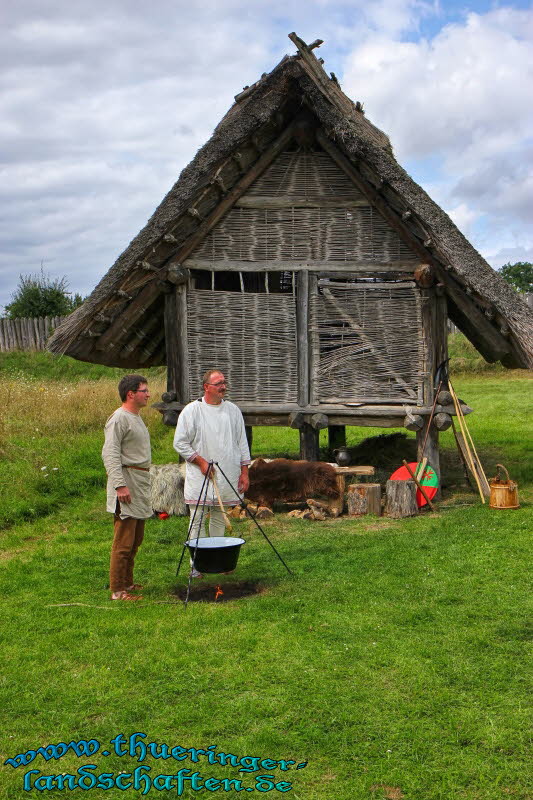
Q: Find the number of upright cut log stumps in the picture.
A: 2